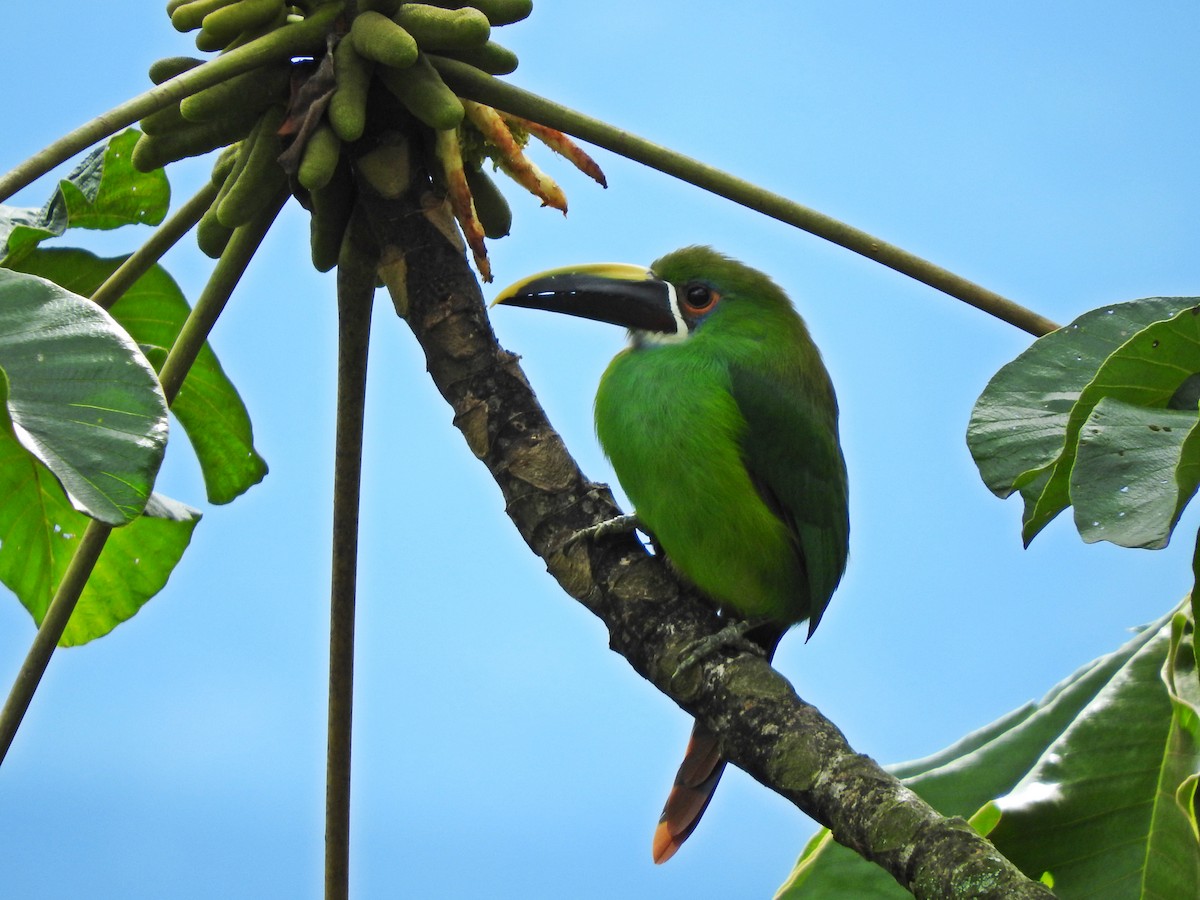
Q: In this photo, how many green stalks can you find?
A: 5